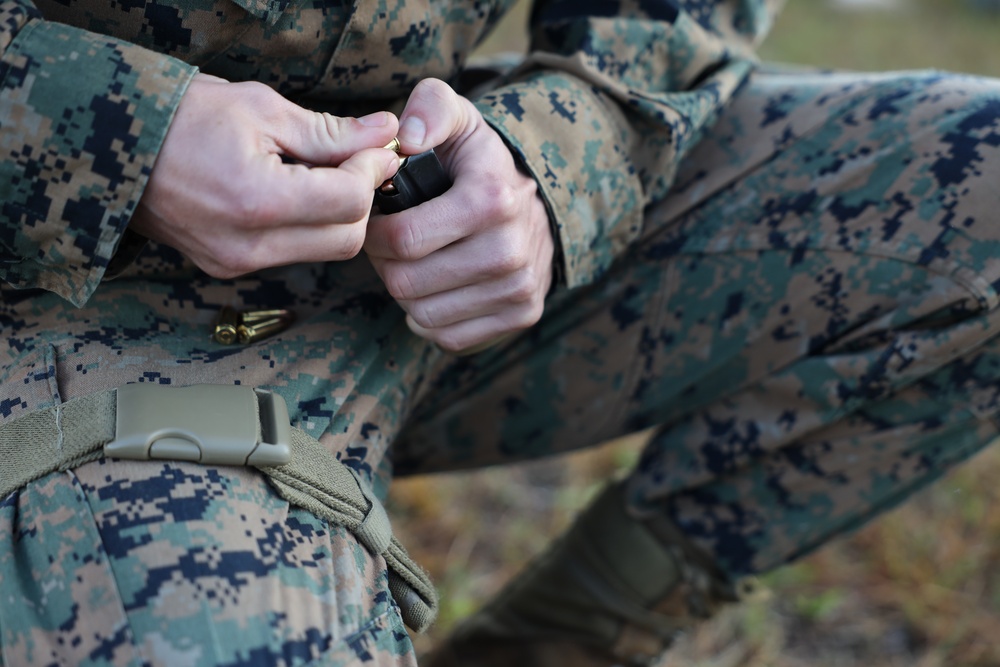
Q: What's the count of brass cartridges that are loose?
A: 3